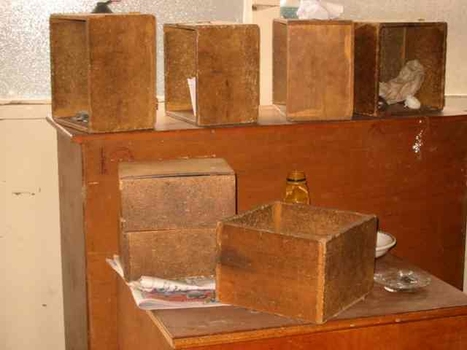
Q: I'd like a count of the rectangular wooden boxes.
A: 7